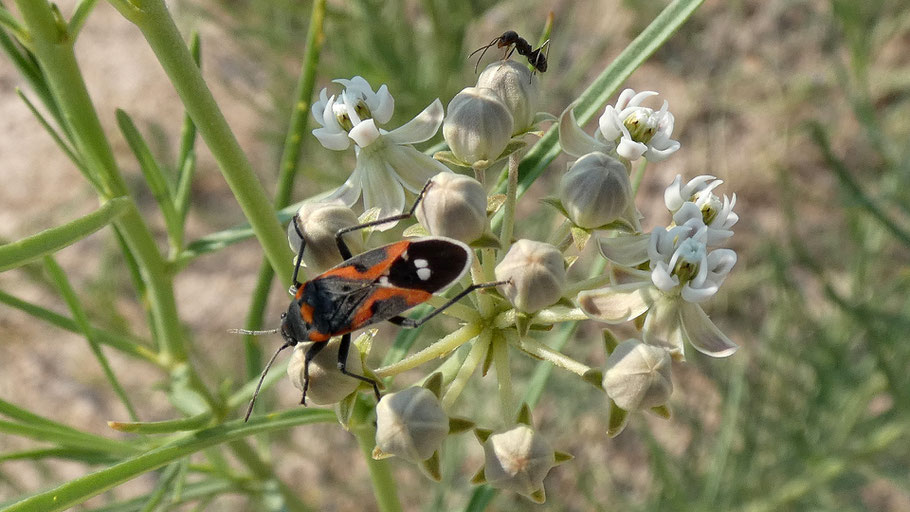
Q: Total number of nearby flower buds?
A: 10